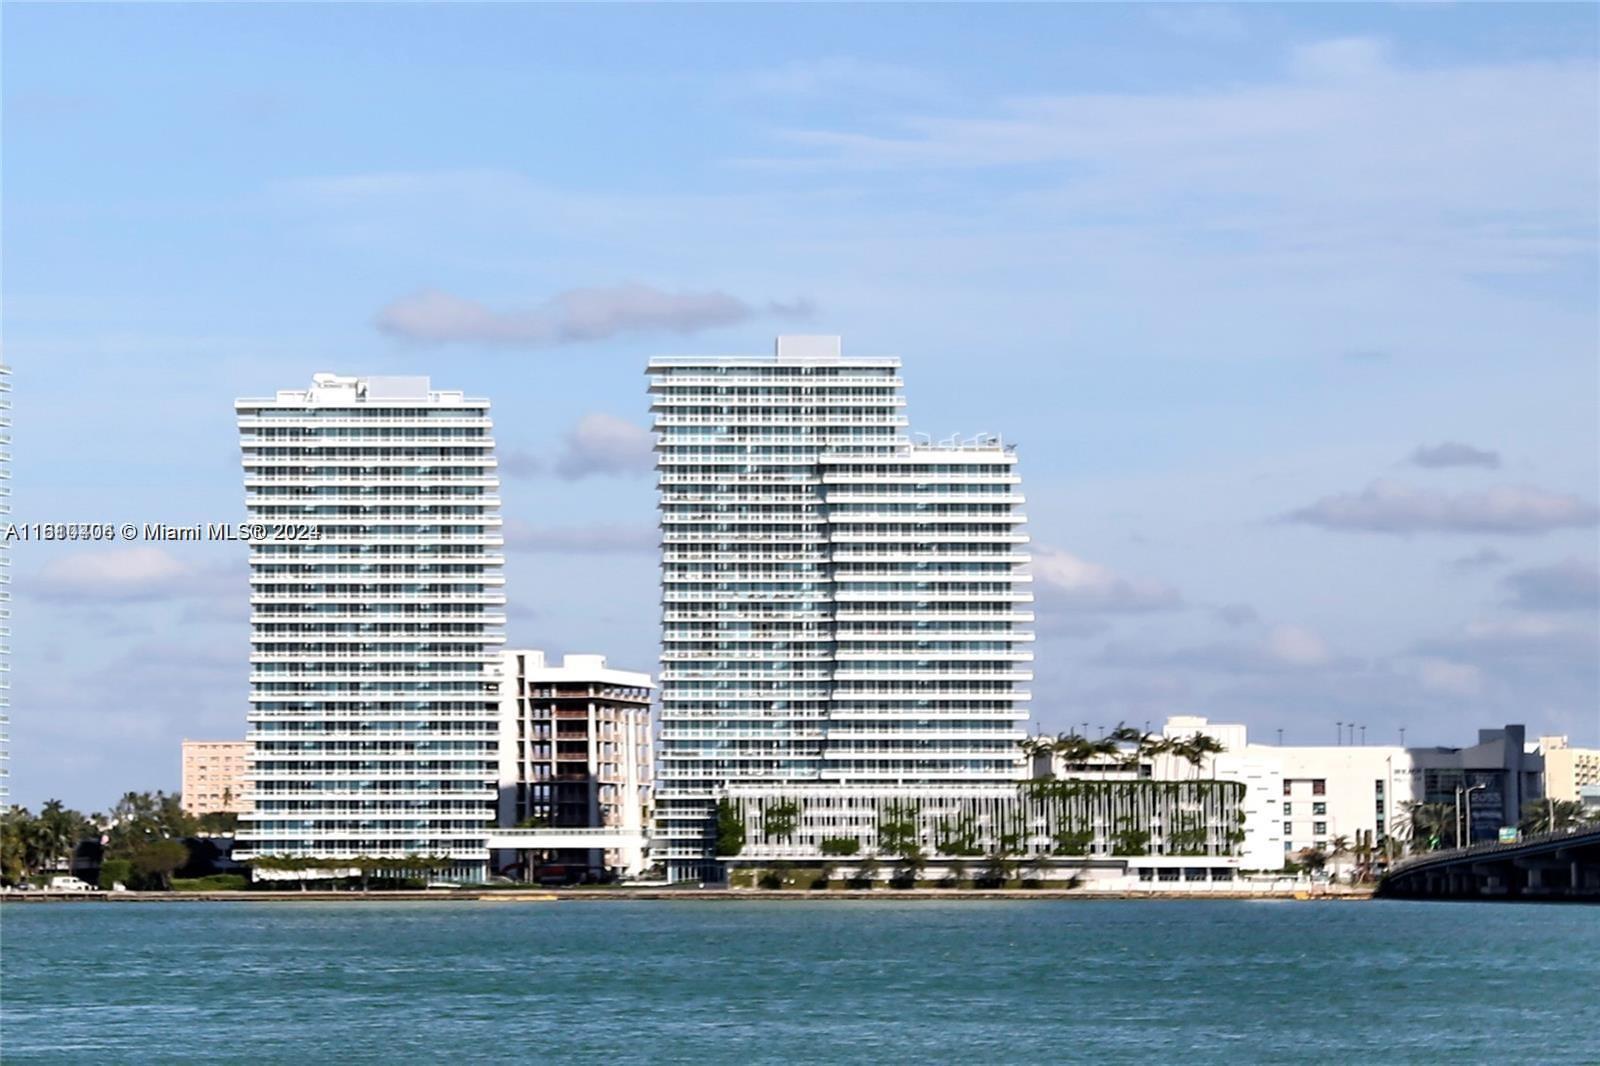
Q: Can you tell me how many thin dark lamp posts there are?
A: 9